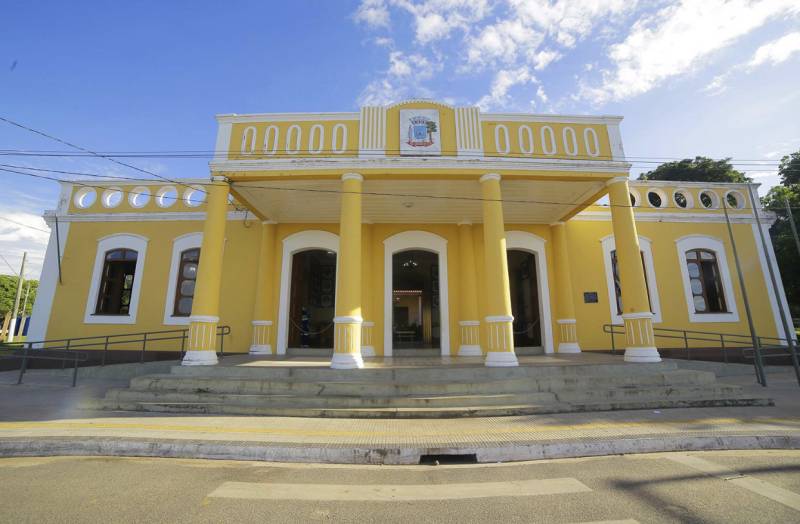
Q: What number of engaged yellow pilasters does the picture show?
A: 4